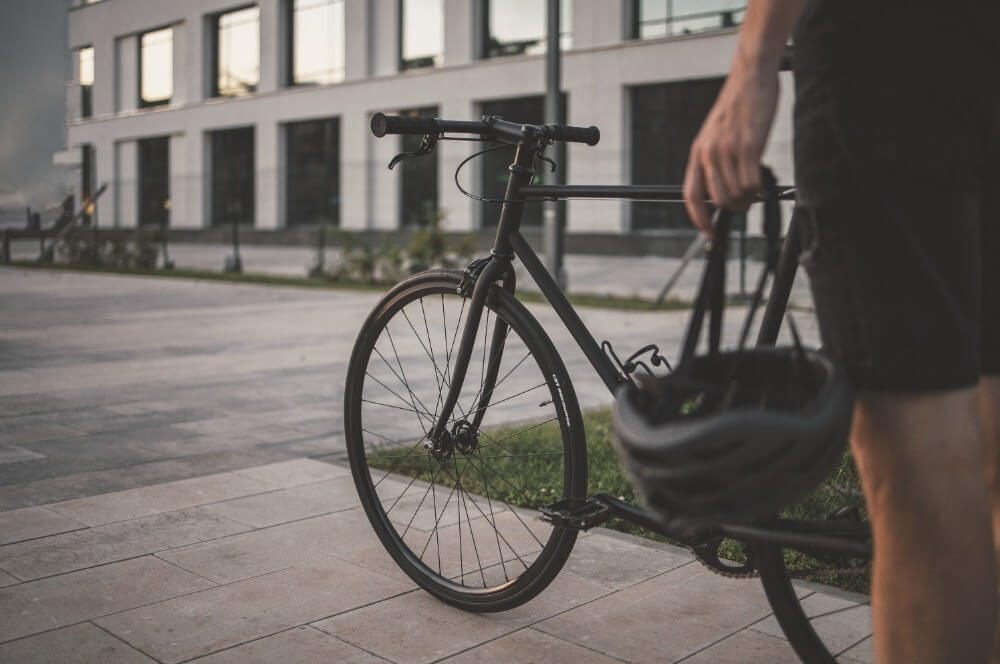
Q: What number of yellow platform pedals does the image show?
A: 0